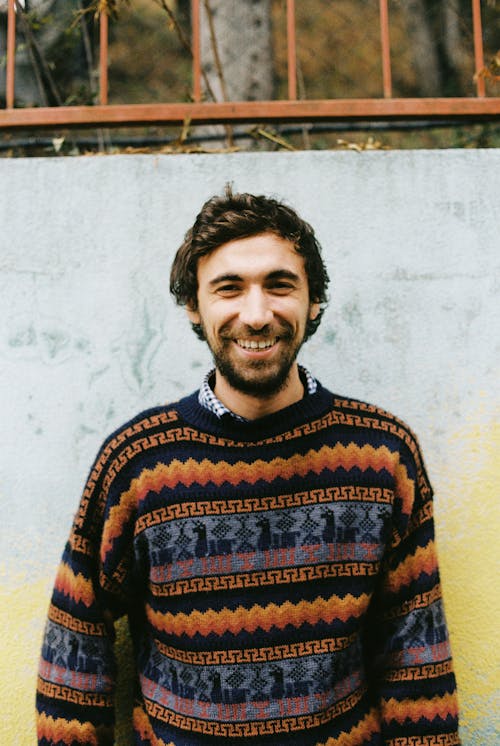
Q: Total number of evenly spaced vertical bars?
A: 6